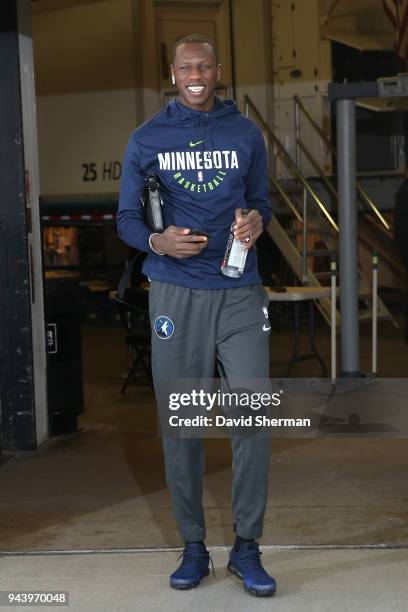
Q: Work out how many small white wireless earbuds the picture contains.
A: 1